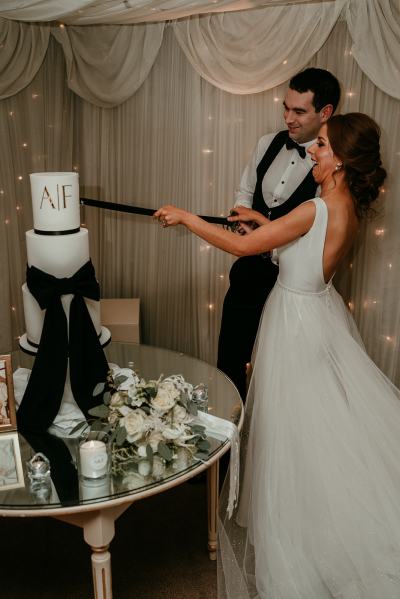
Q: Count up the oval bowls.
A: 0